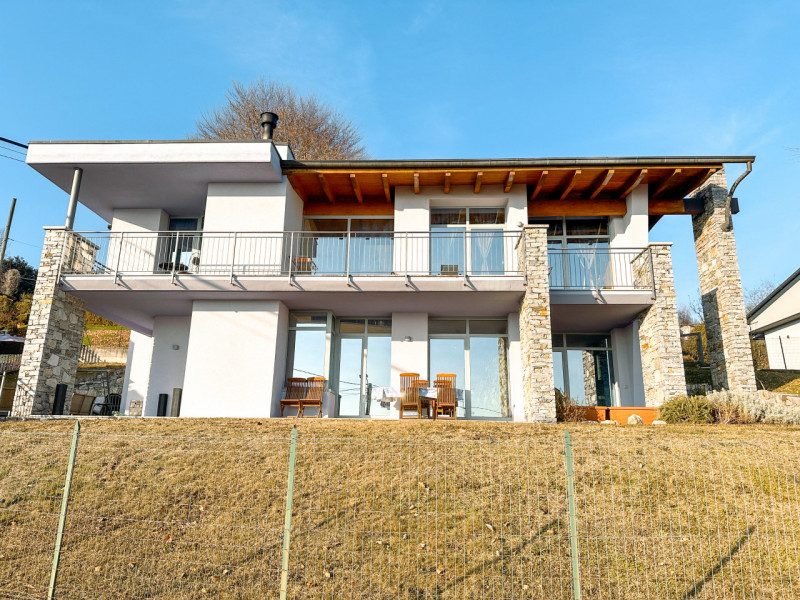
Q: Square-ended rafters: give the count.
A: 13